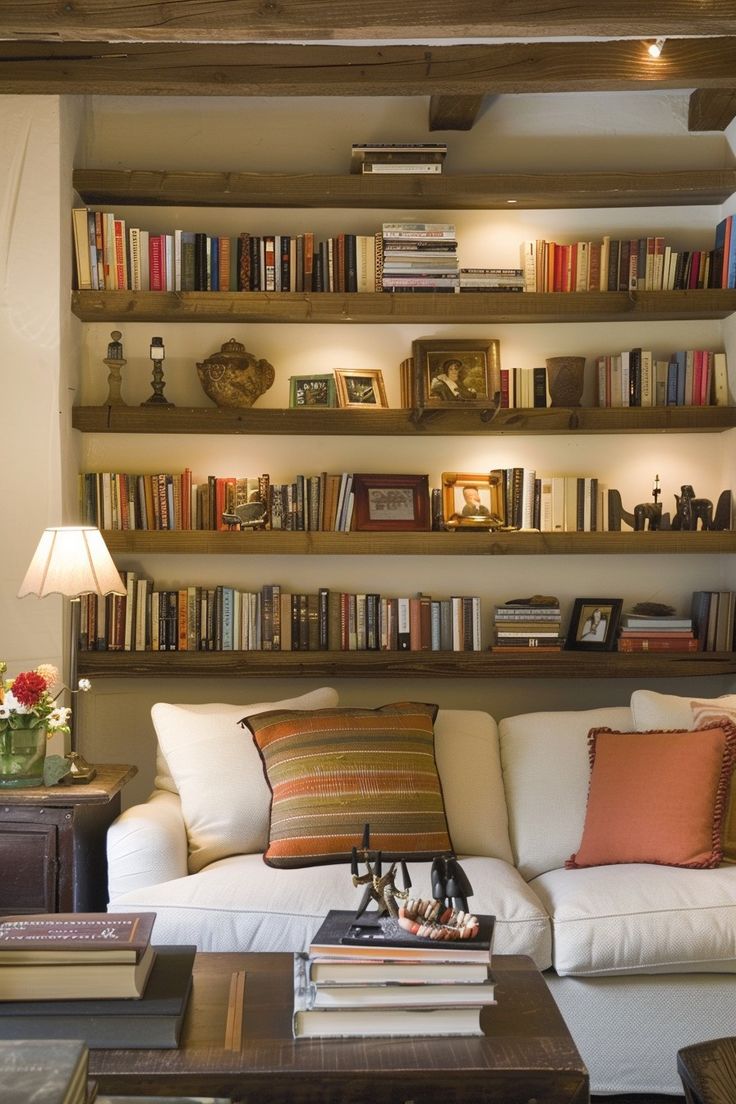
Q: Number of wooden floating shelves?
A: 5